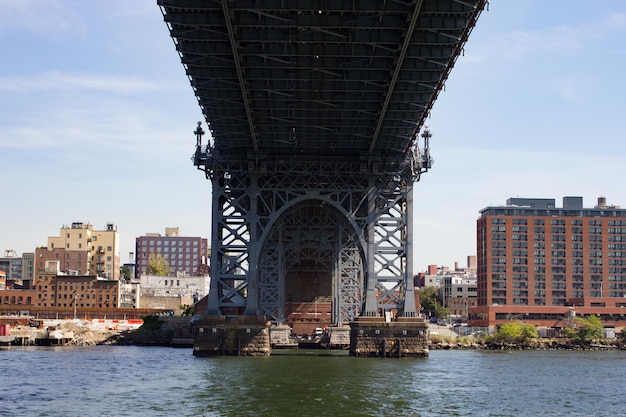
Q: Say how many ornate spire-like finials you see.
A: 2